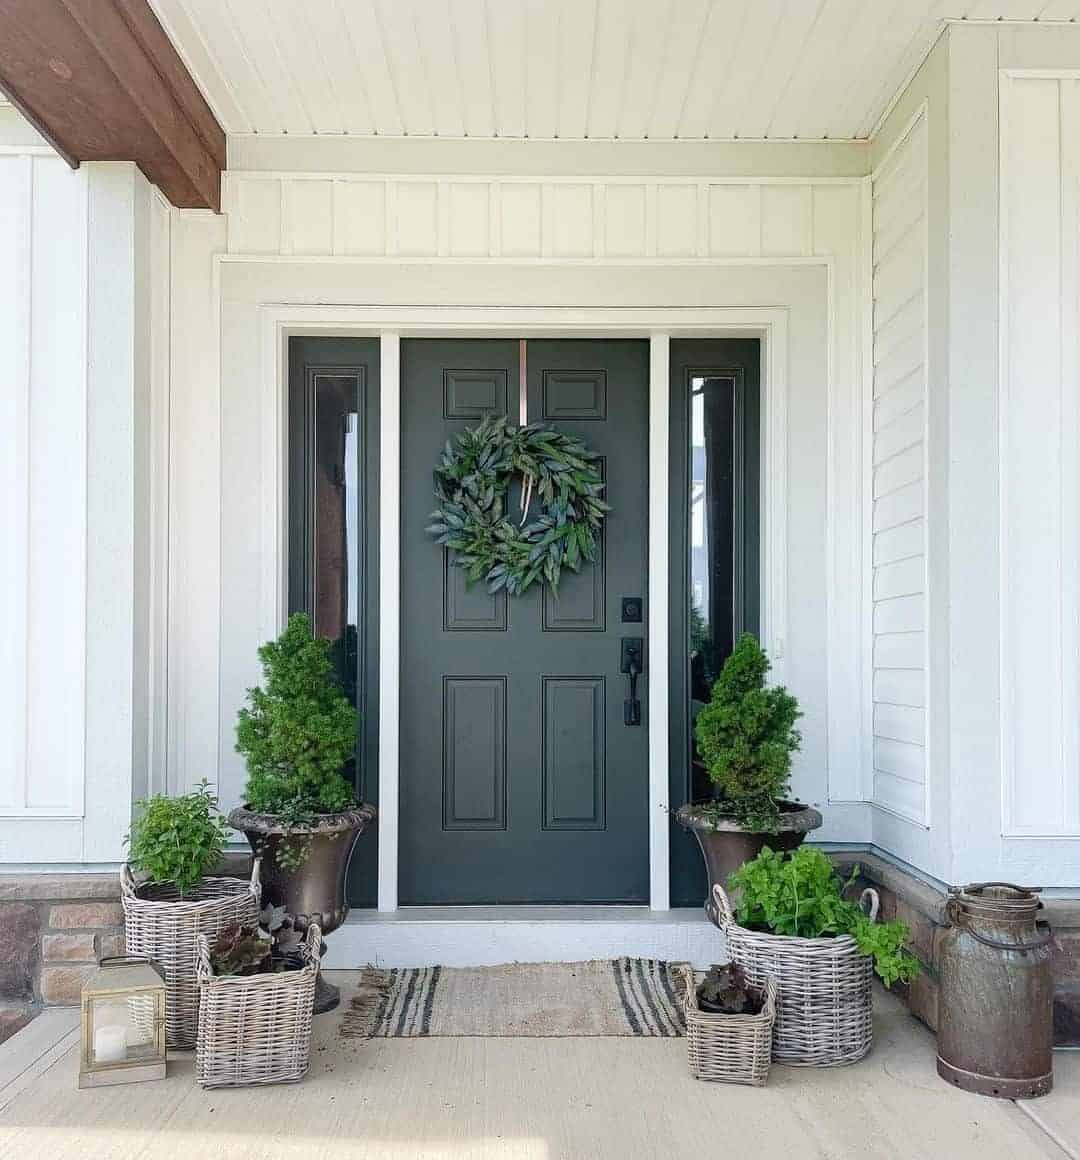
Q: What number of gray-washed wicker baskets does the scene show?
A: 4